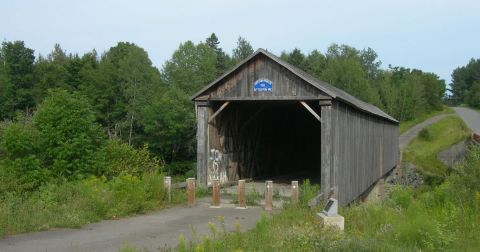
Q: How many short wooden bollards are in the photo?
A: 6